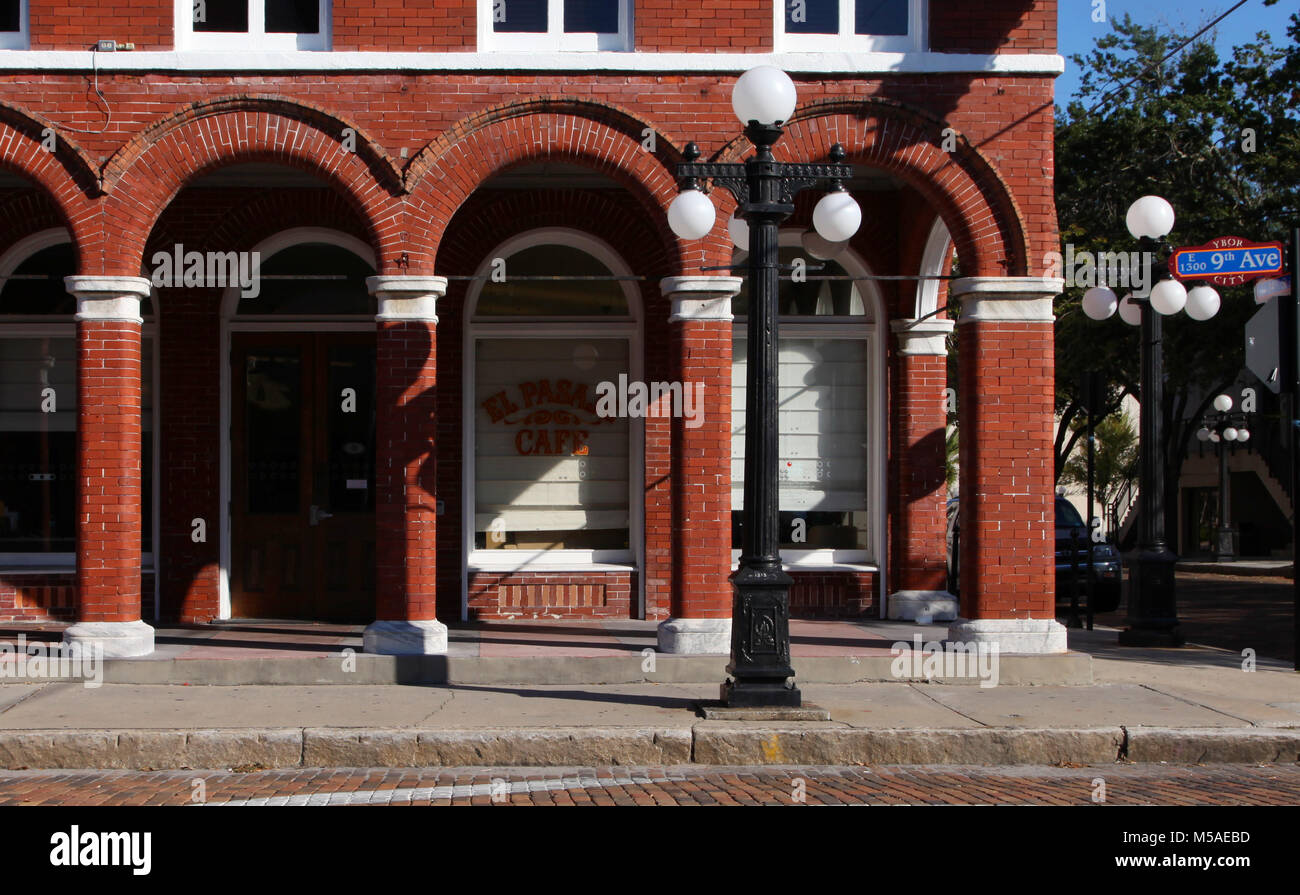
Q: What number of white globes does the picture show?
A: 15